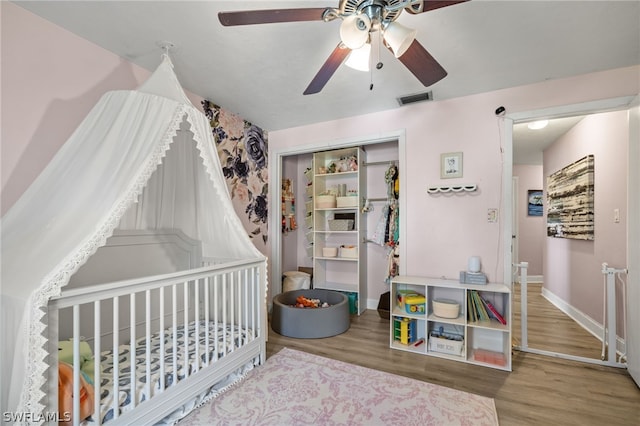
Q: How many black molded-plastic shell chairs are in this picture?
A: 0